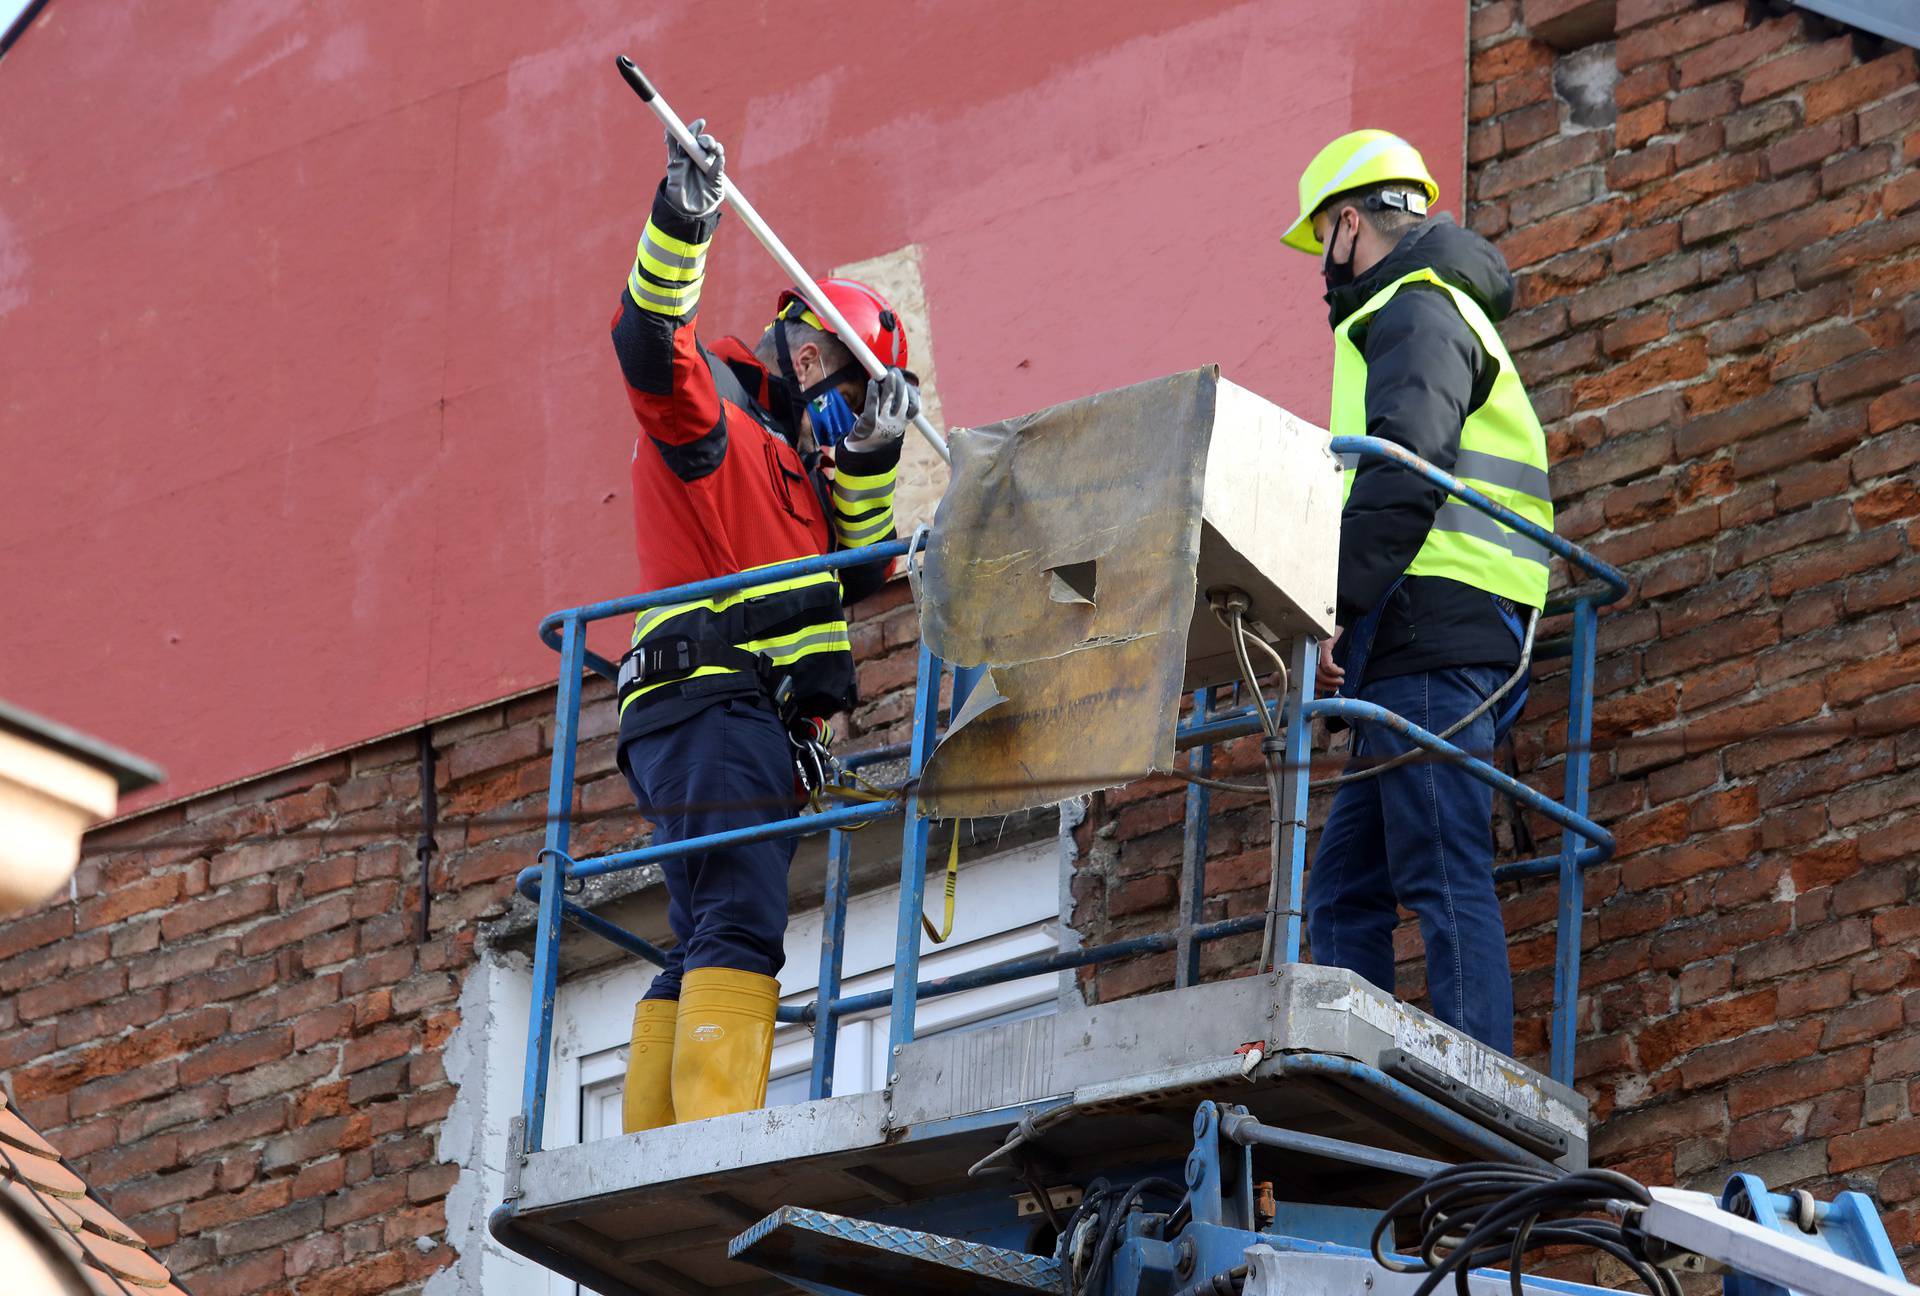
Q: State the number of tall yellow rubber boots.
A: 2